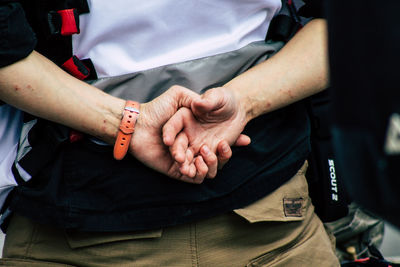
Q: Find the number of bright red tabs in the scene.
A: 2